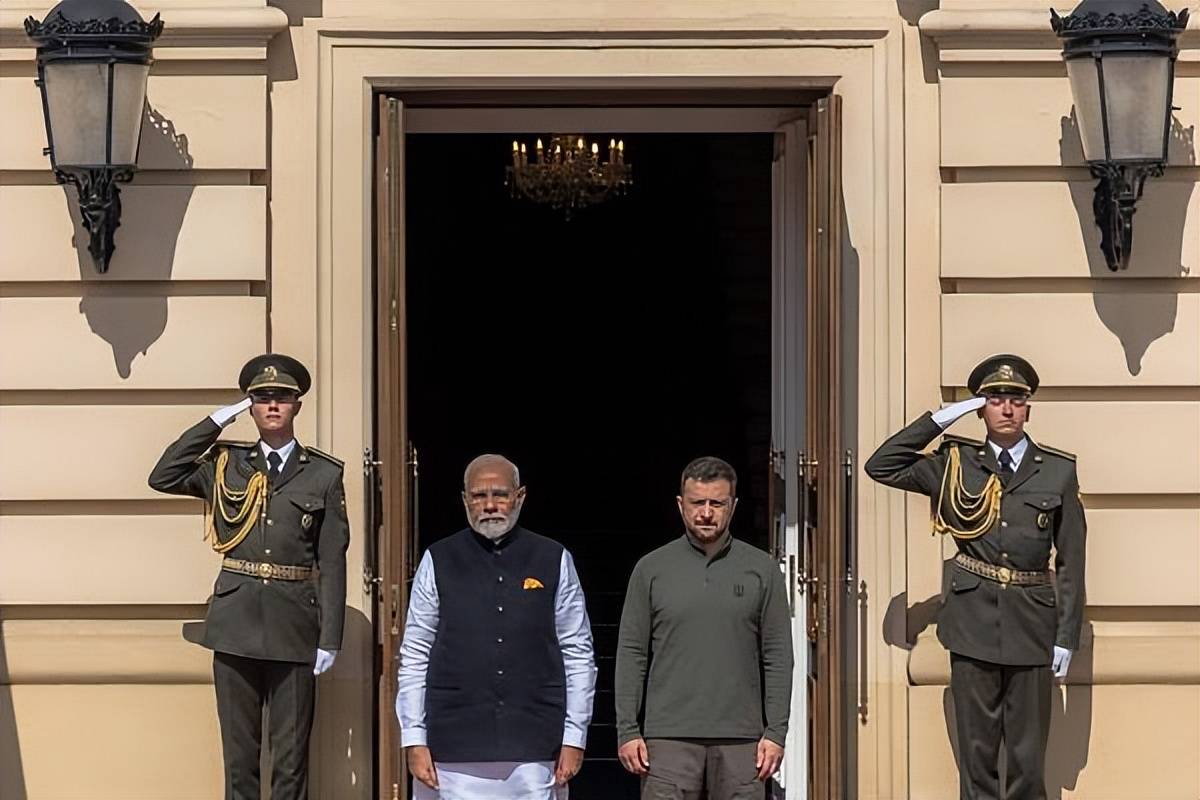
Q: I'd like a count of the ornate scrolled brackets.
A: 2